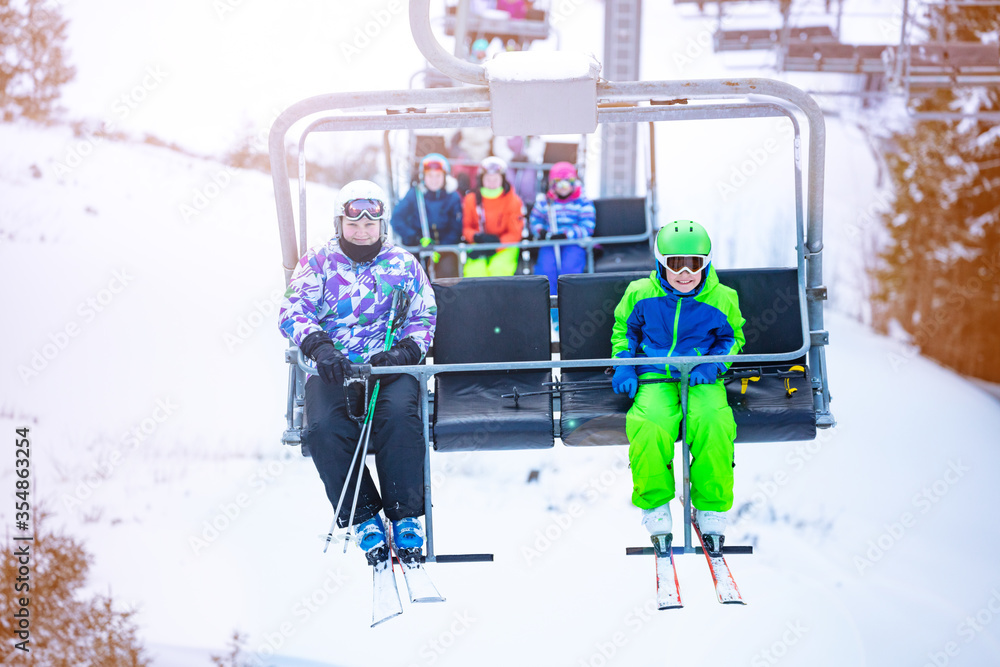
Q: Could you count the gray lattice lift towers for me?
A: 1